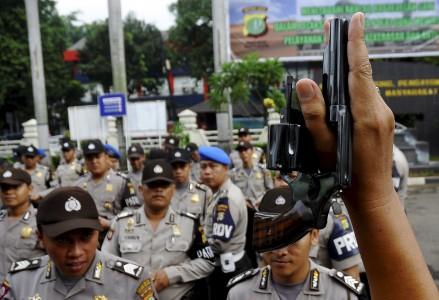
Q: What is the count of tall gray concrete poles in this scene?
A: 3